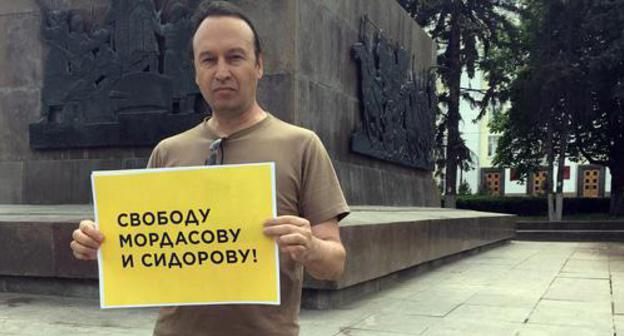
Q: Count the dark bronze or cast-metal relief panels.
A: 2